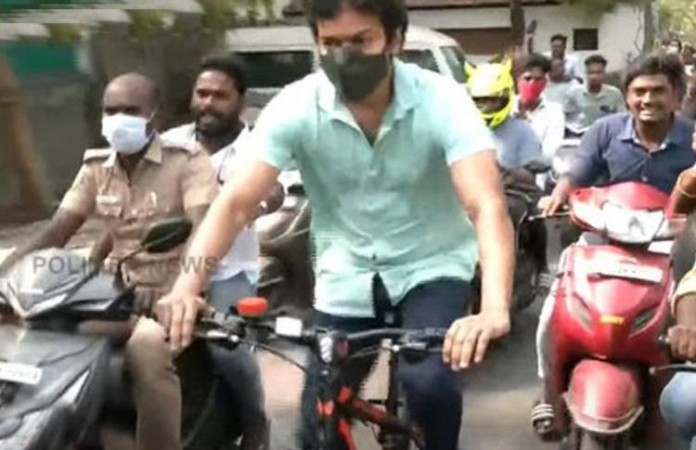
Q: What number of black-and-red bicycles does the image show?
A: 1